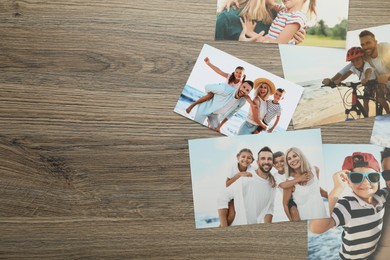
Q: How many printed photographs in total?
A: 6